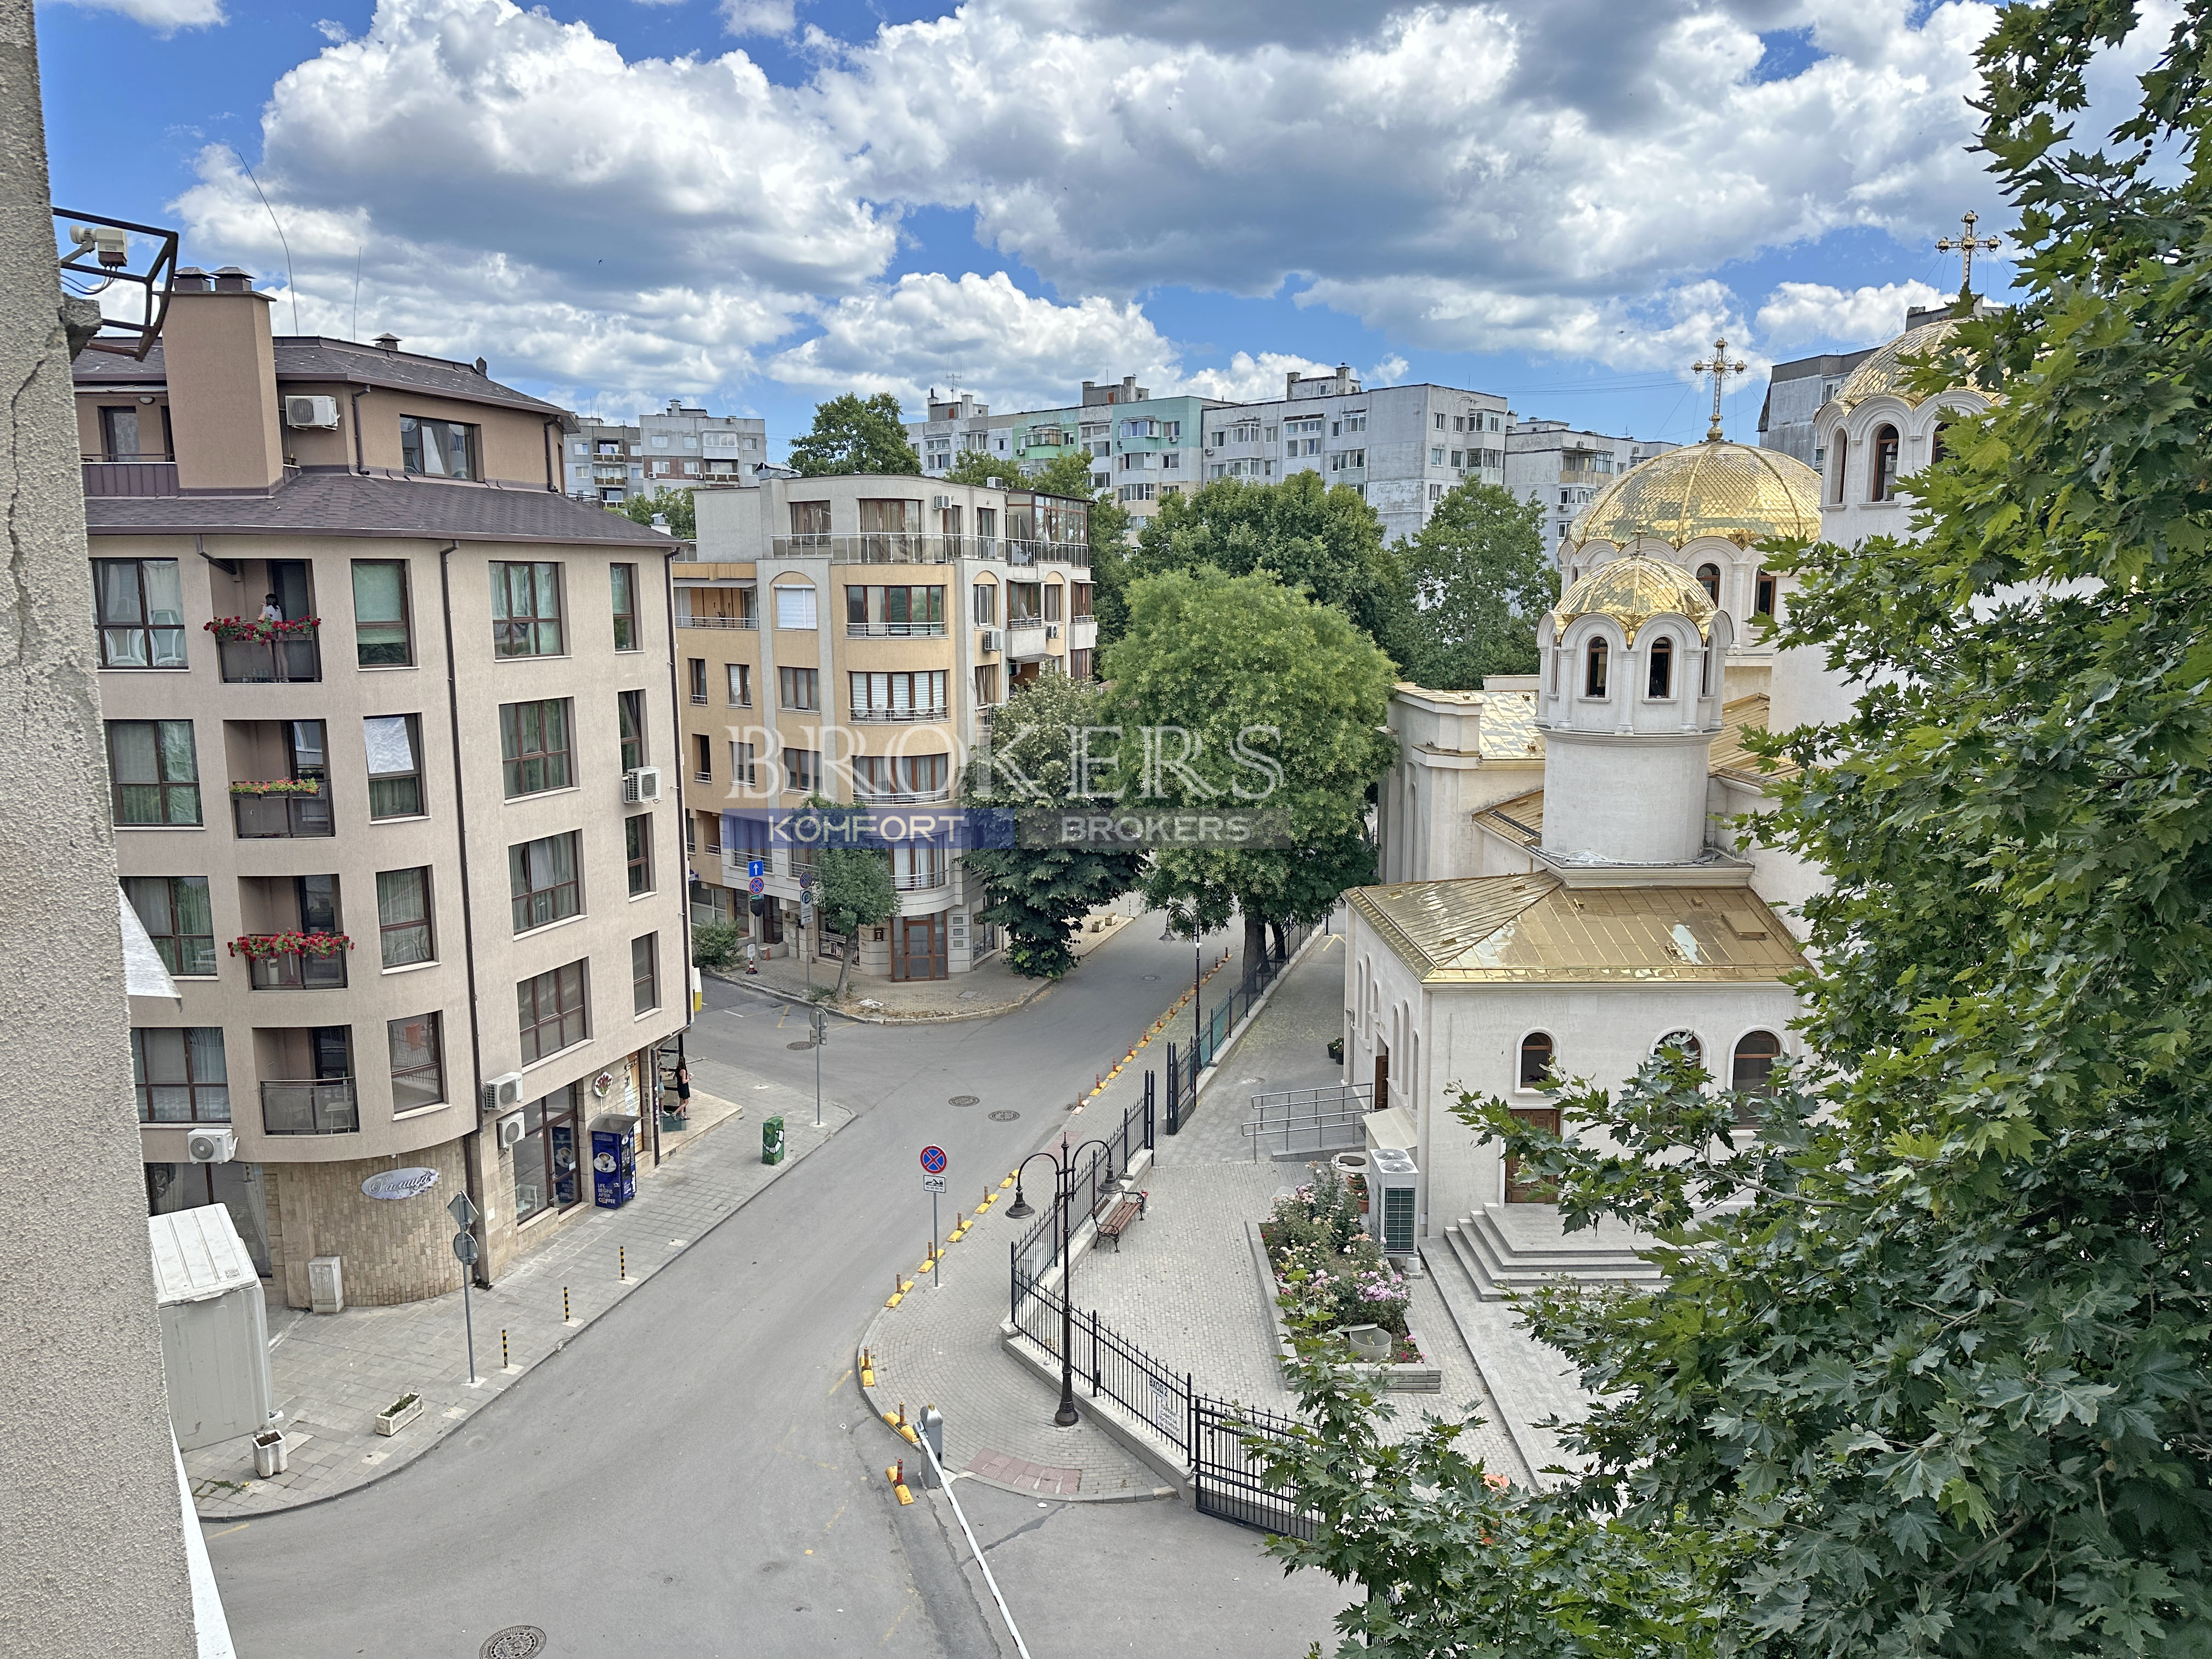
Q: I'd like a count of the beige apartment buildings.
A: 2